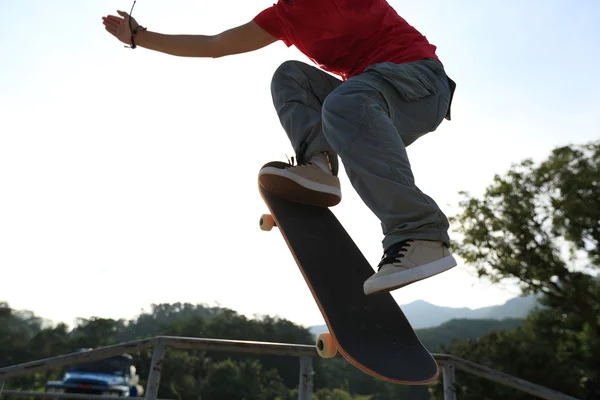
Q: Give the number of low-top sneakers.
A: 2